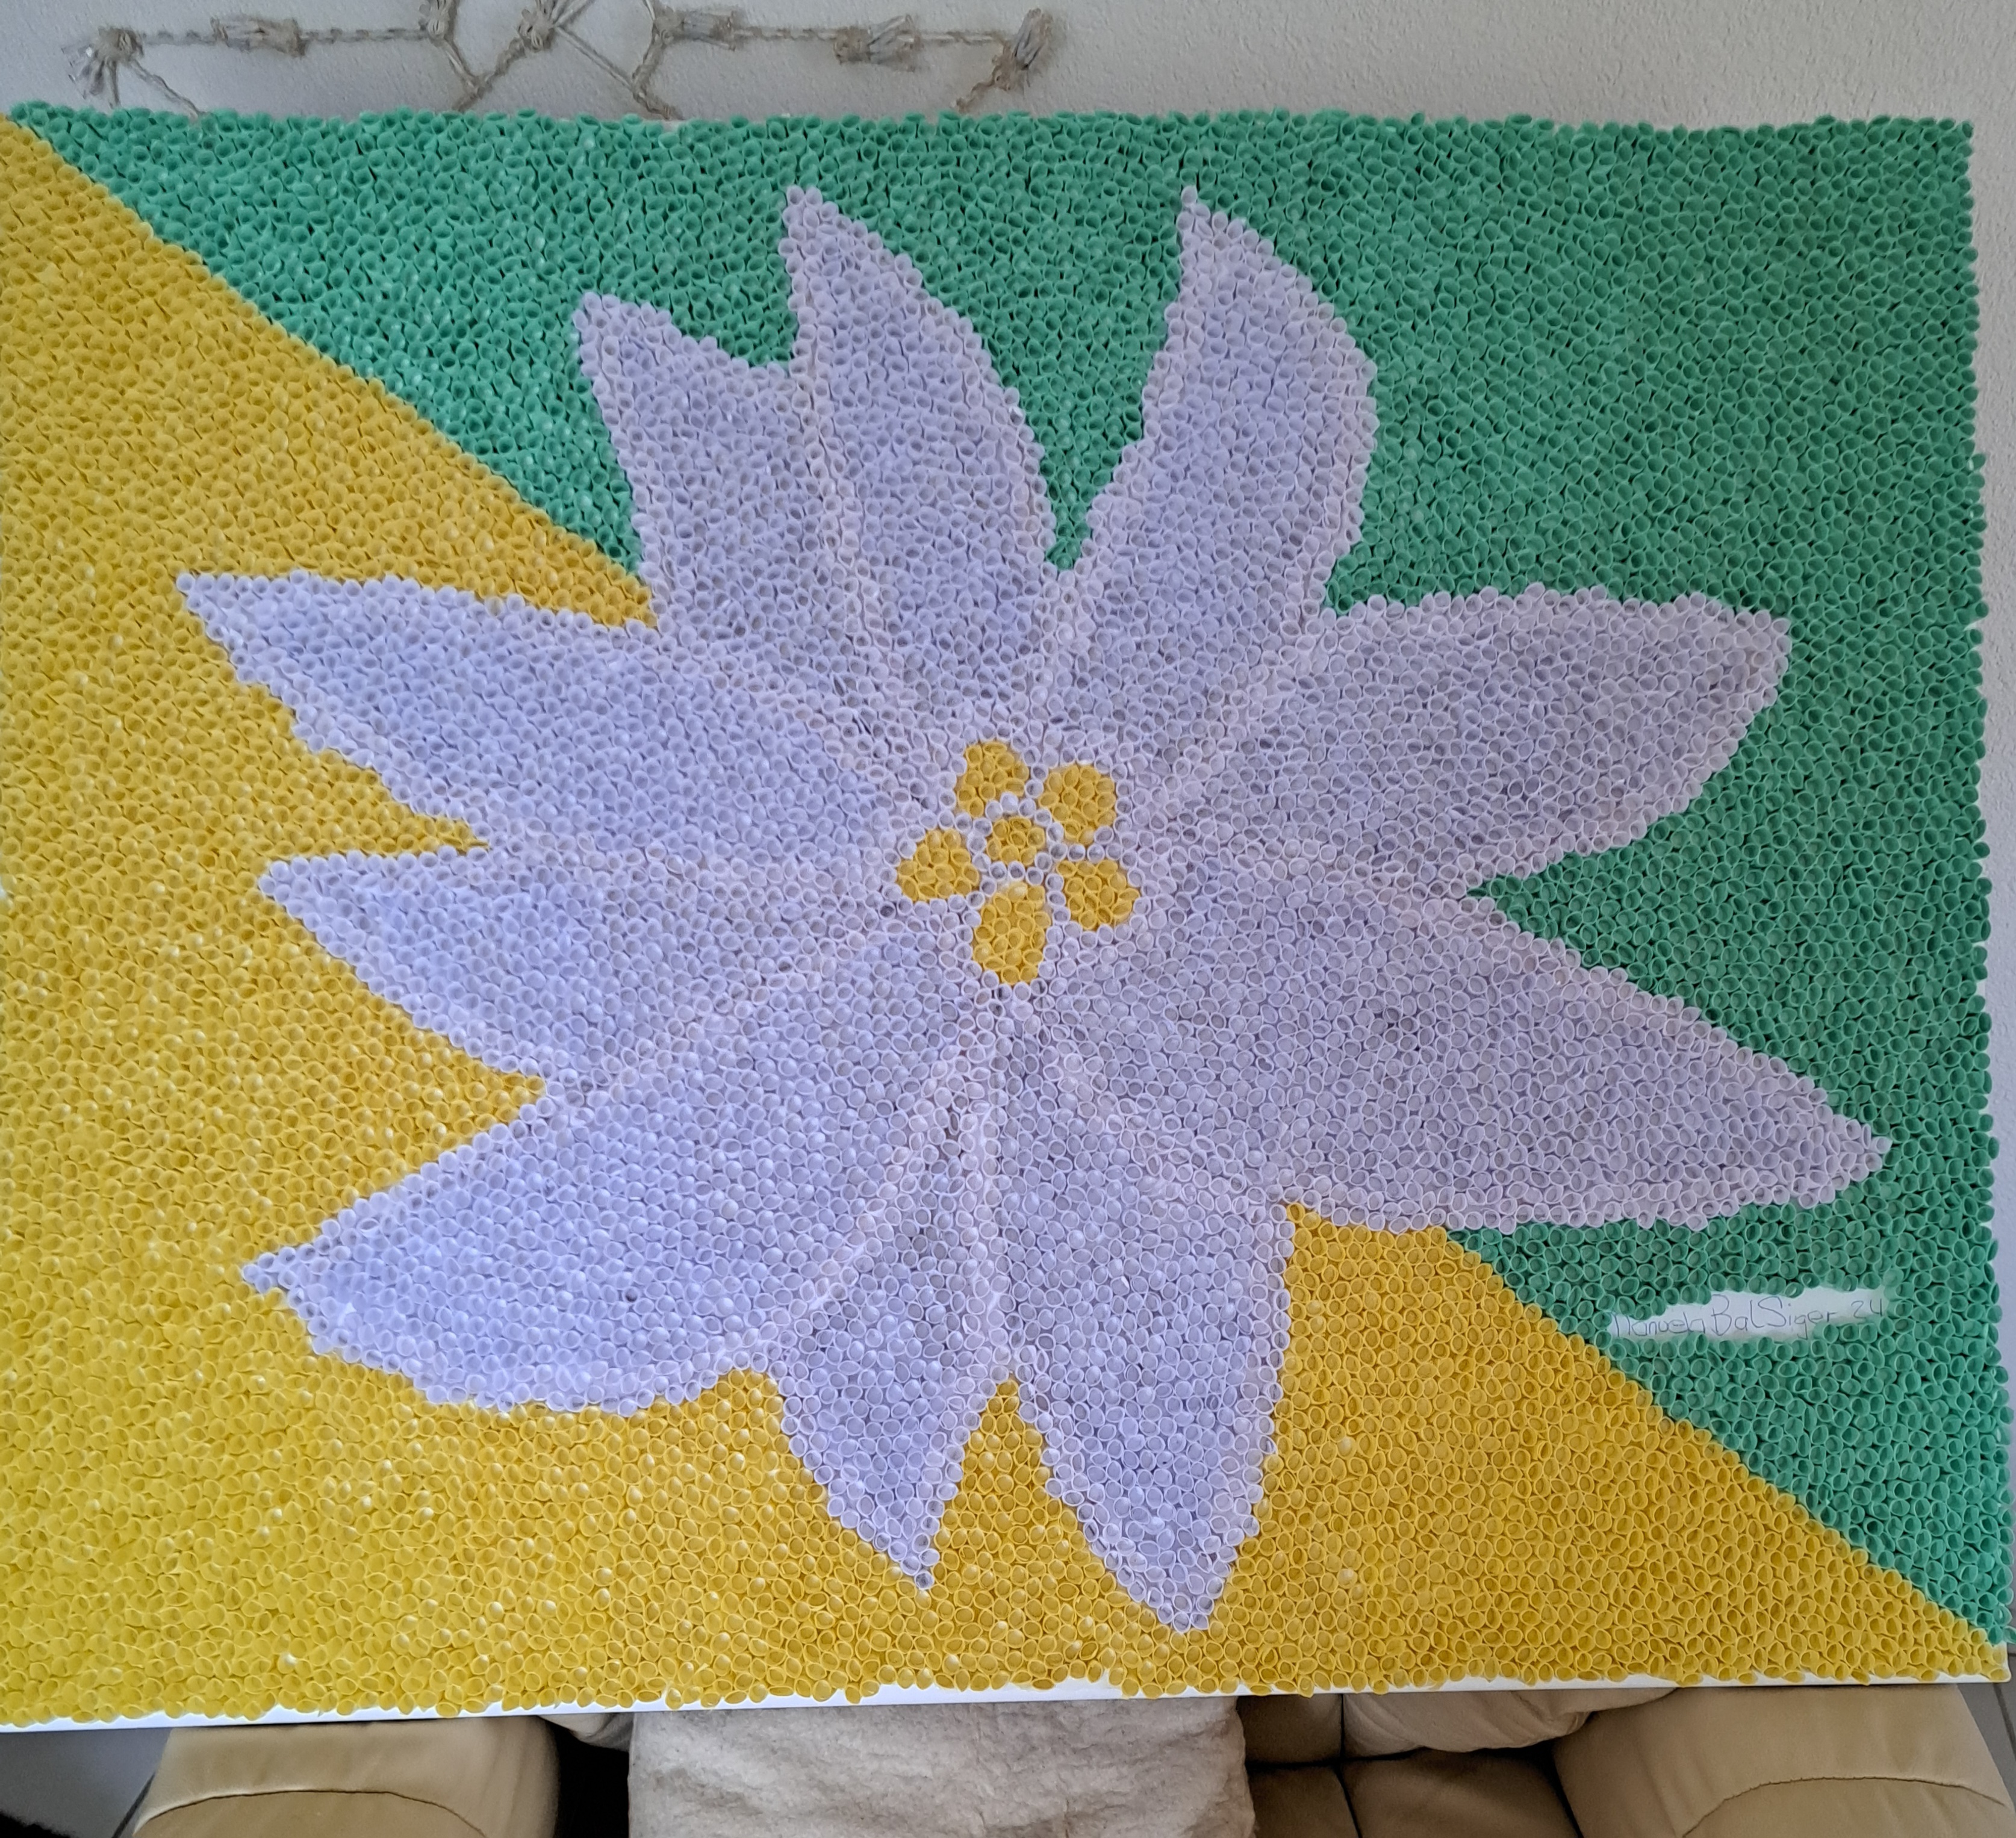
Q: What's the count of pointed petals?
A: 10